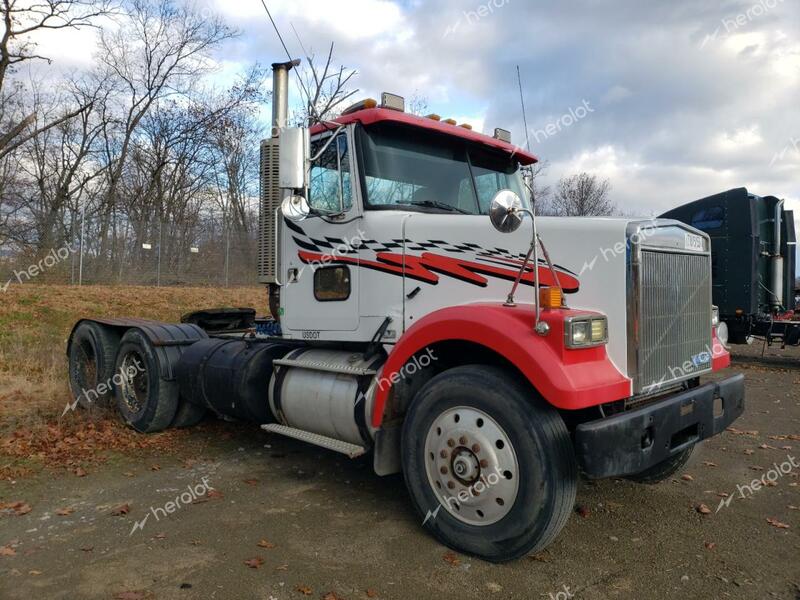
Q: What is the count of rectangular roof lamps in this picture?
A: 2